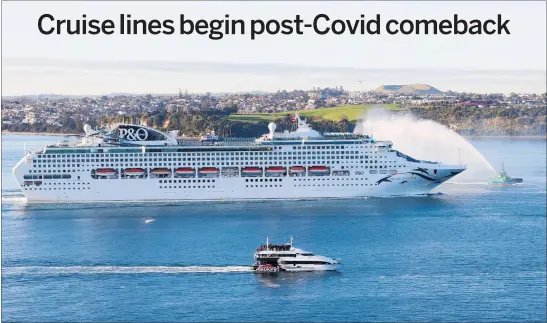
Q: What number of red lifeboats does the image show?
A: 9